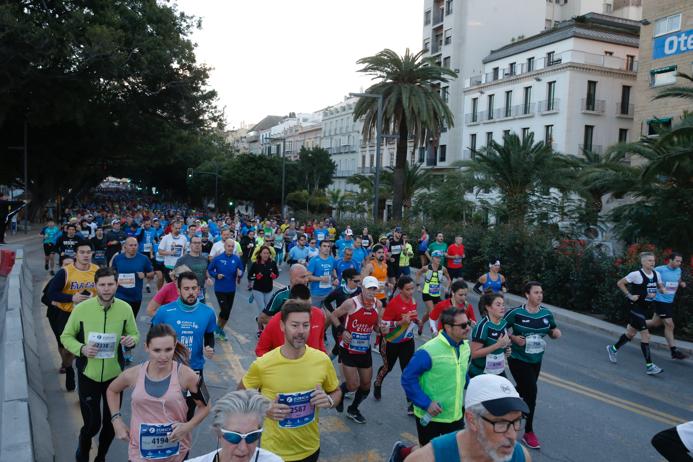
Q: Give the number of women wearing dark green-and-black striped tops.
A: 2